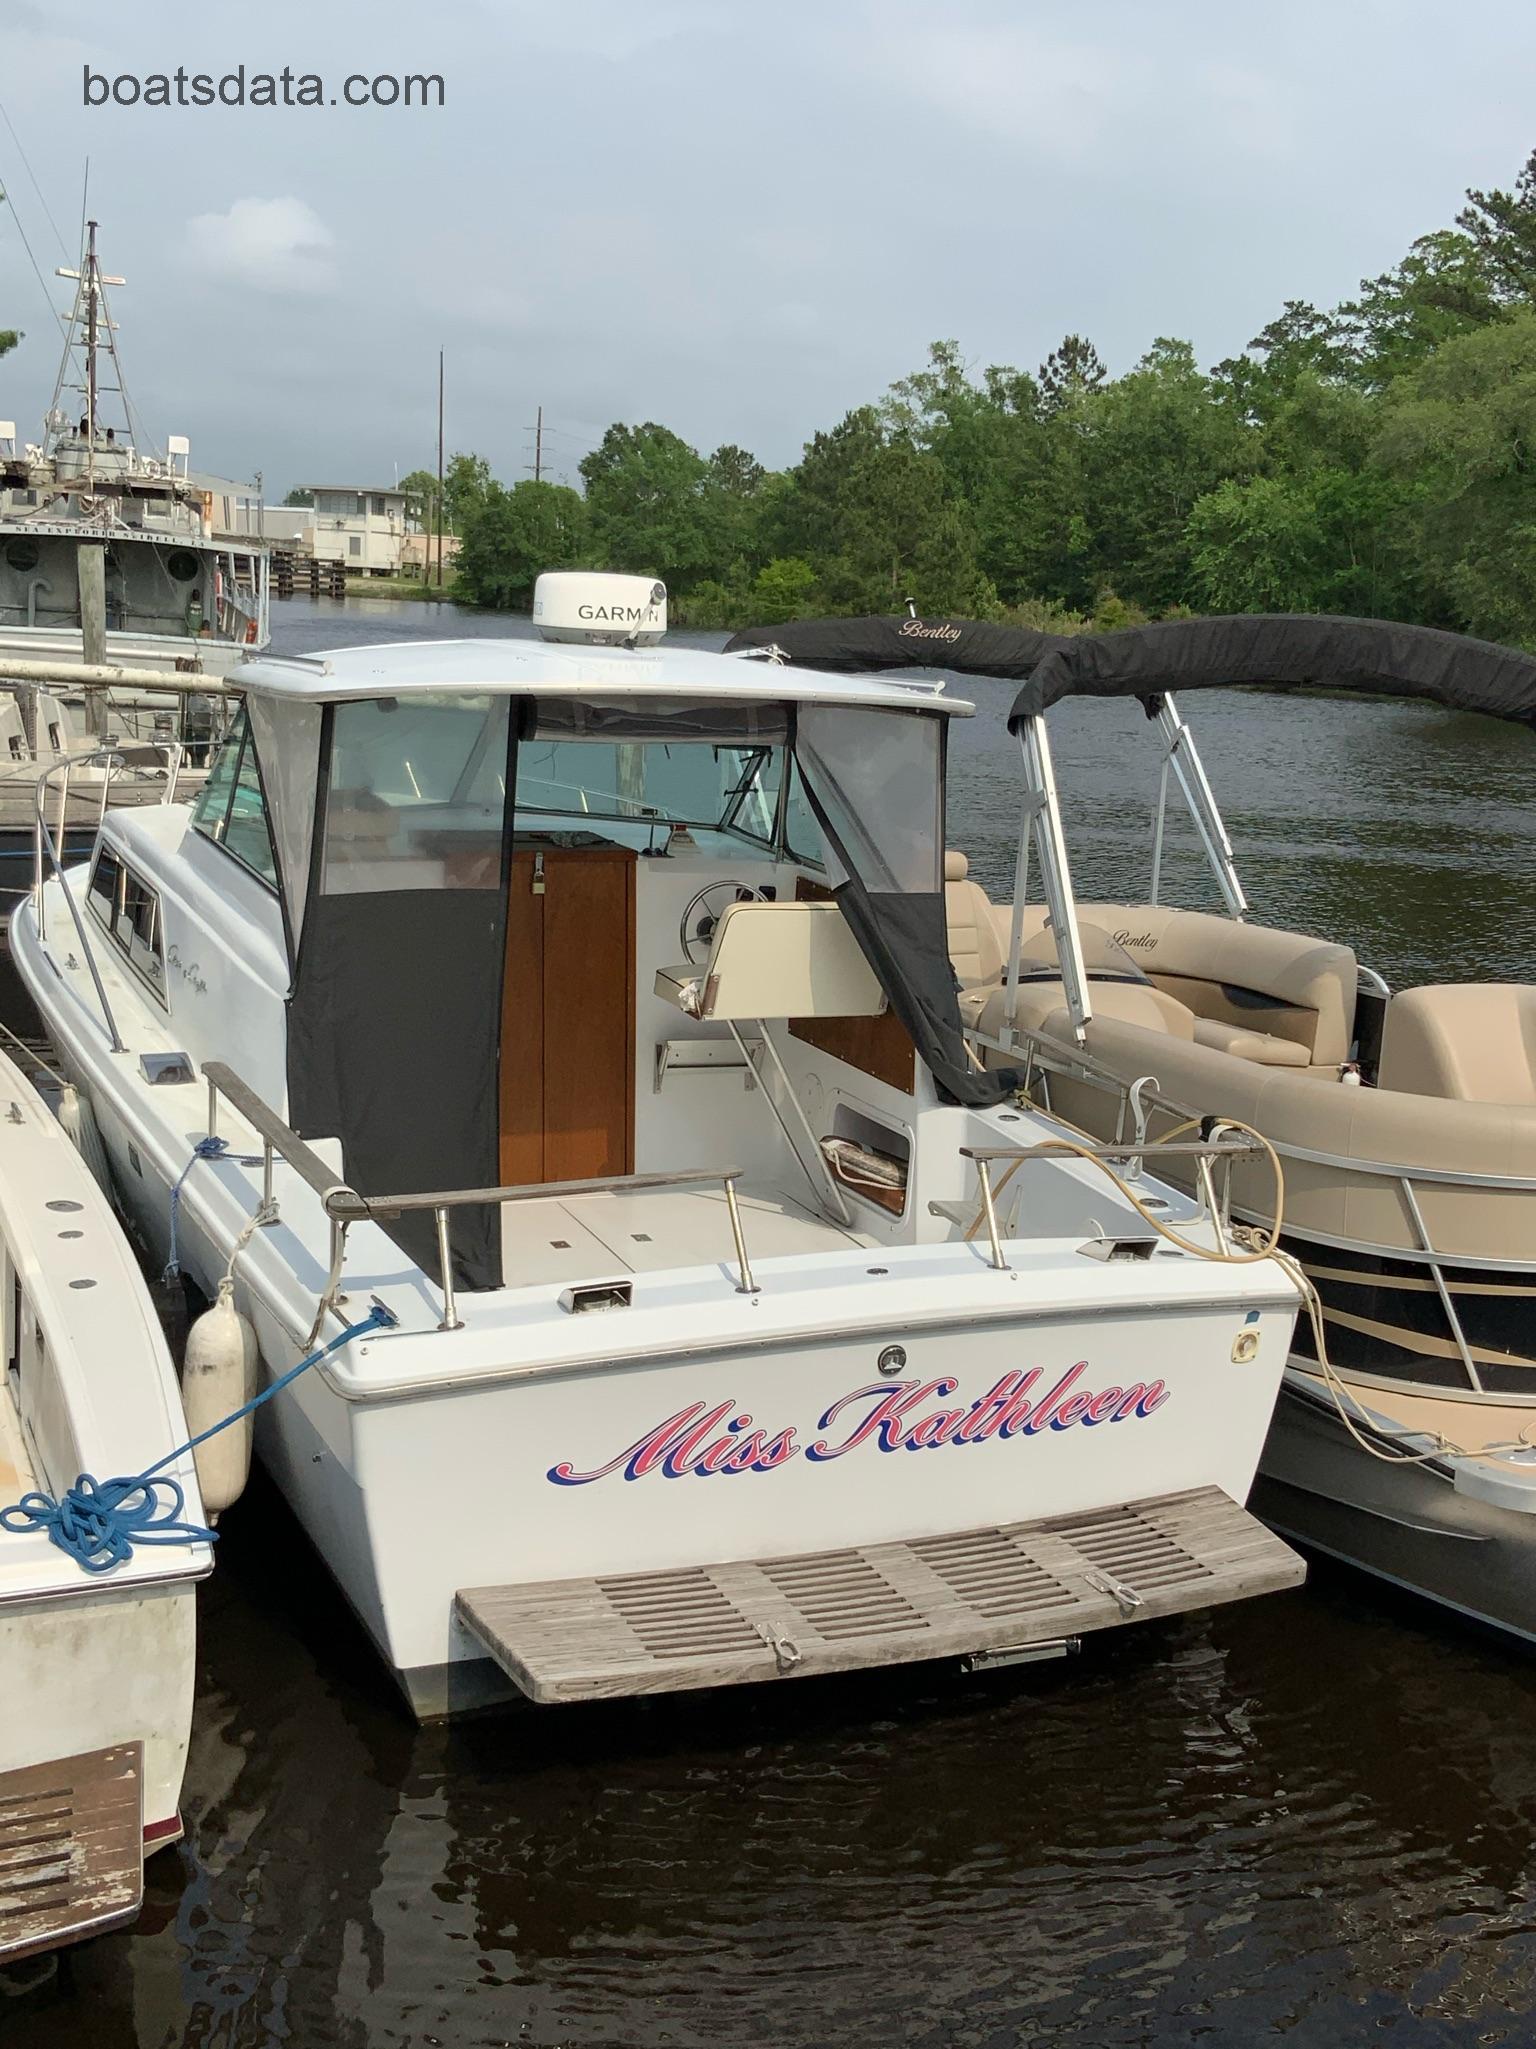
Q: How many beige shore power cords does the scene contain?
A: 1